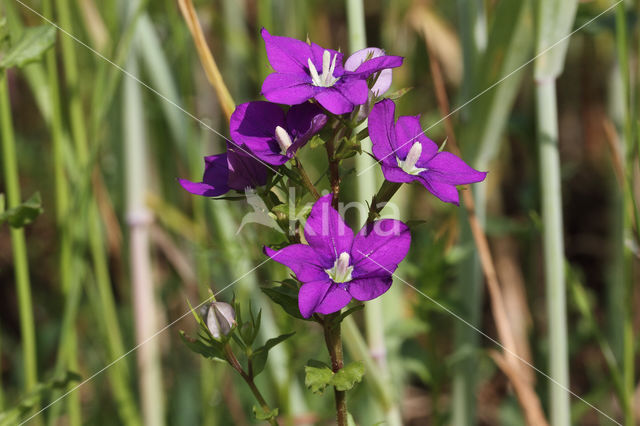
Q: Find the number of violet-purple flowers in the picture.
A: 5